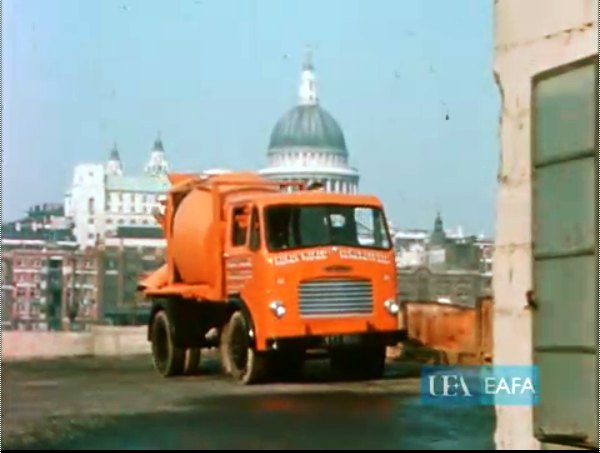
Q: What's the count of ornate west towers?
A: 2